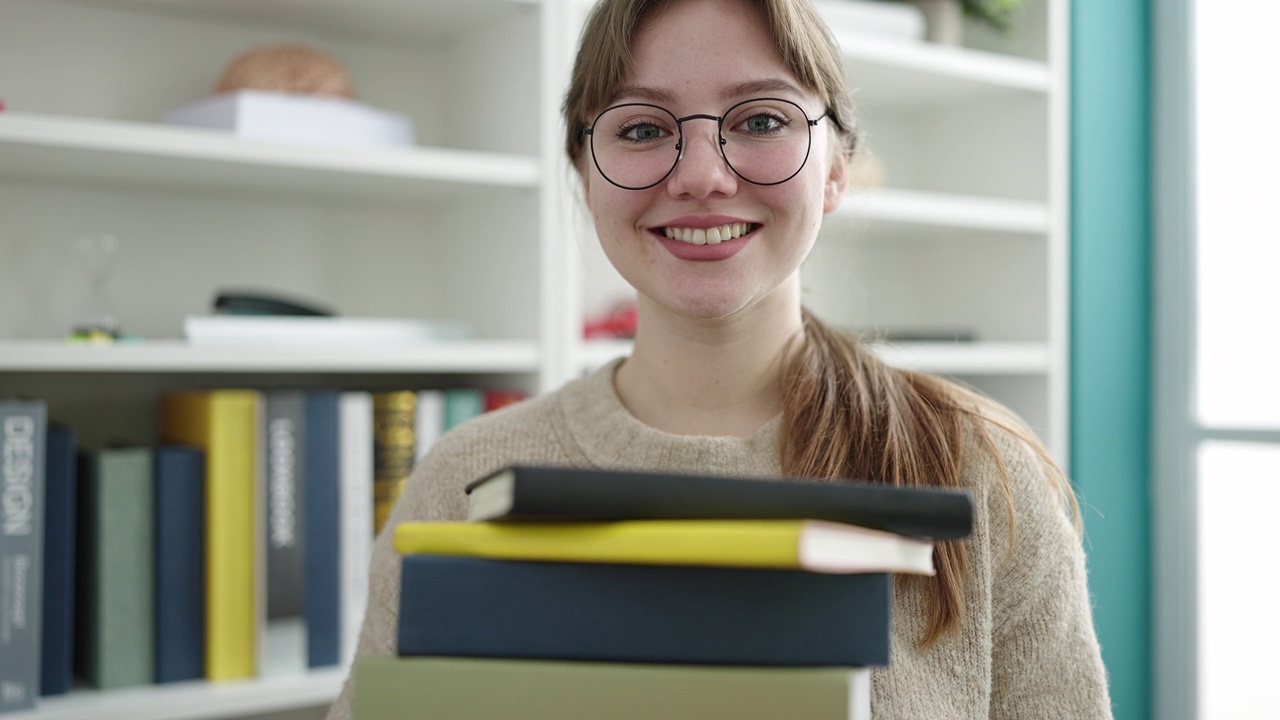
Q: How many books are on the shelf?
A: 12